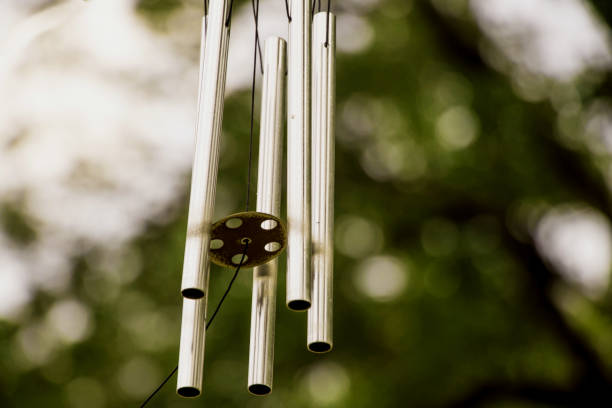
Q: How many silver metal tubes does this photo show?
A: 5